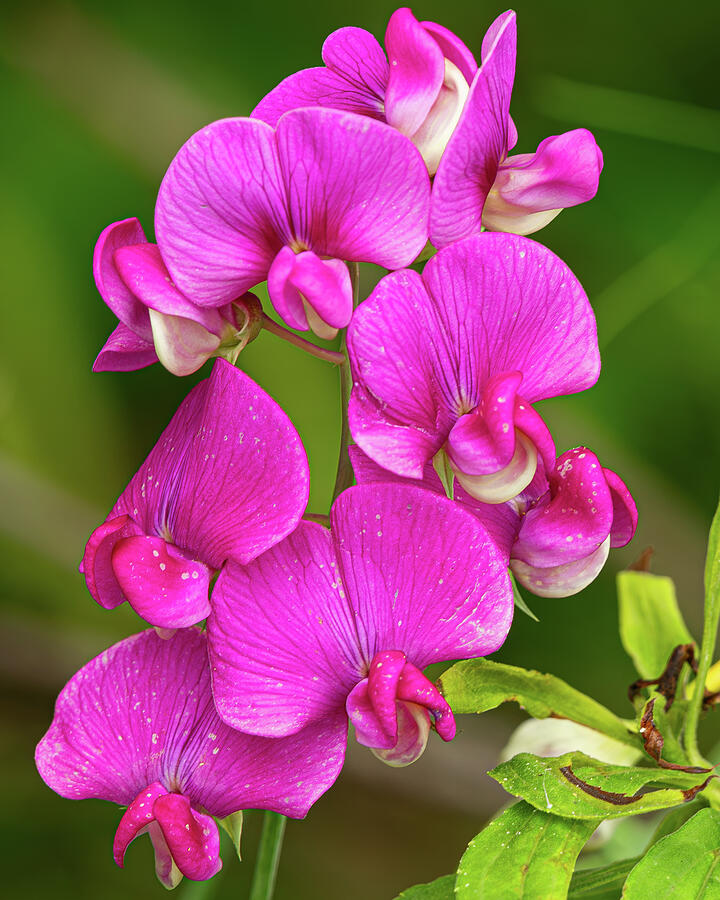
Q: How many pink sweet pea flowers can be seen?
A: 9